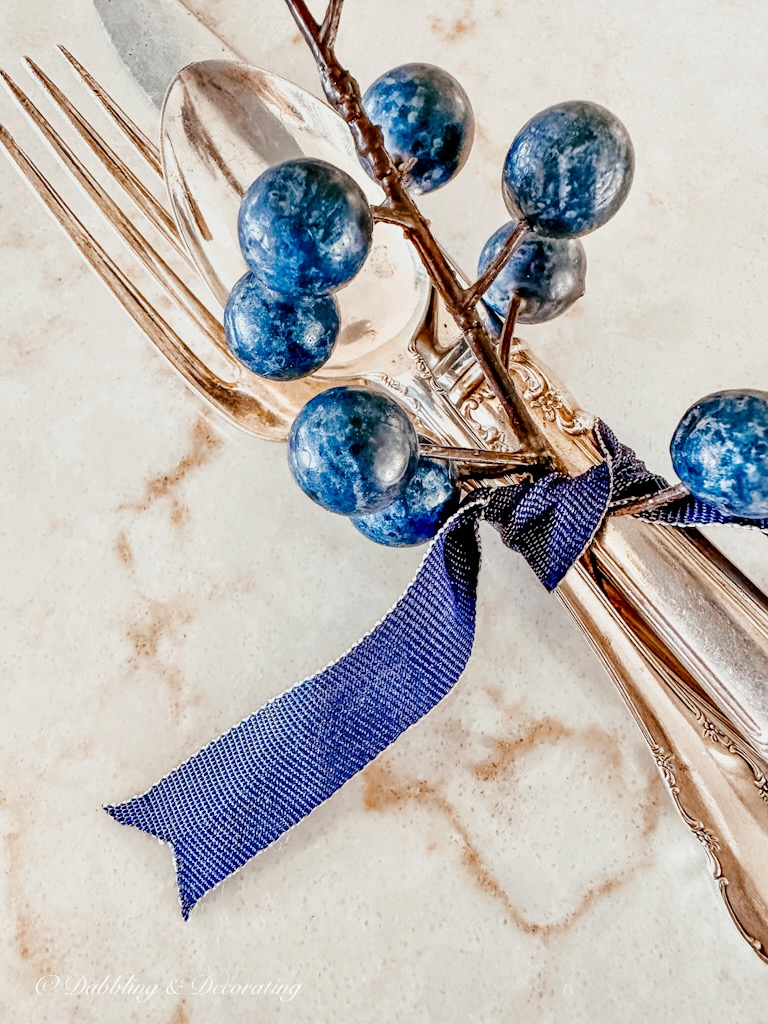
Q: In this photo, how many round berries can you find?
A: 8